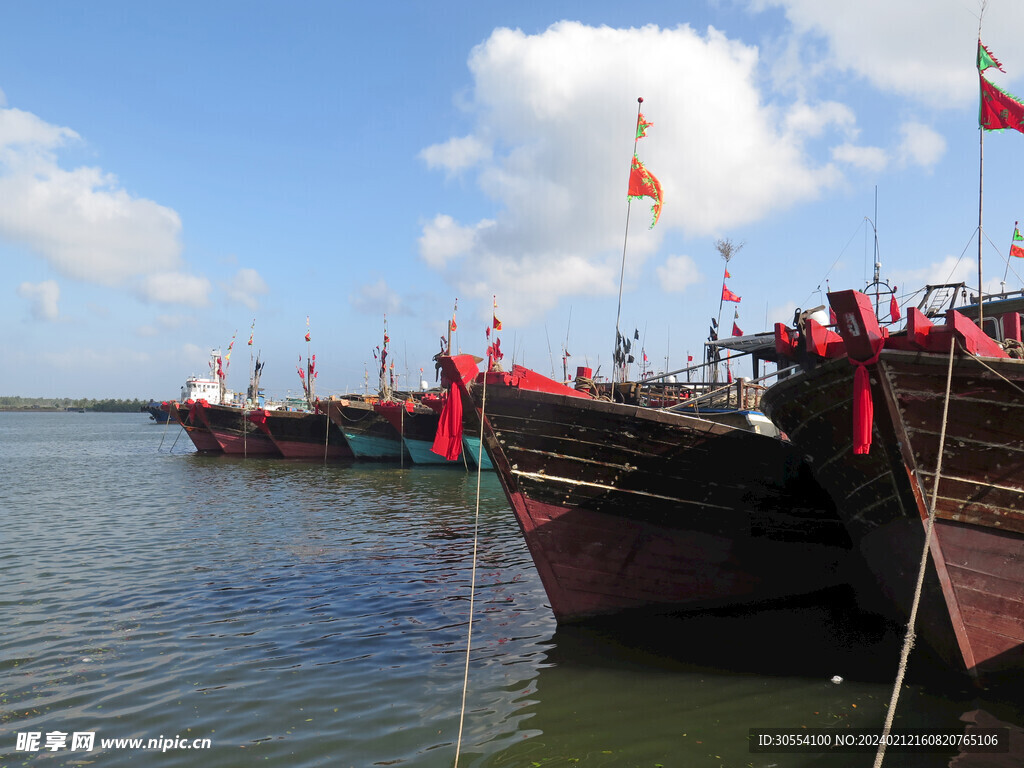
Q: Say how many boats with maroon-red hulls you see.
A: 5